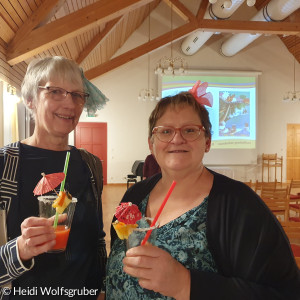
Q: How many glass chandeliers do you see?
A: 3